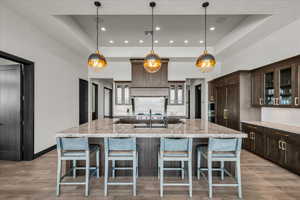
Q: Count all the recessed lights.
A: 10